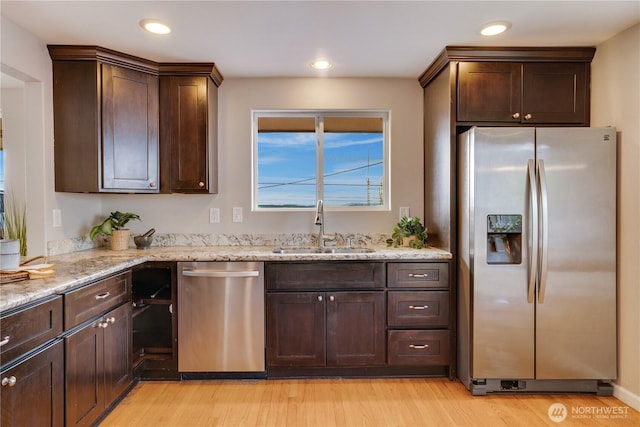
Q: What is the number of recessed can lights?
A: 3